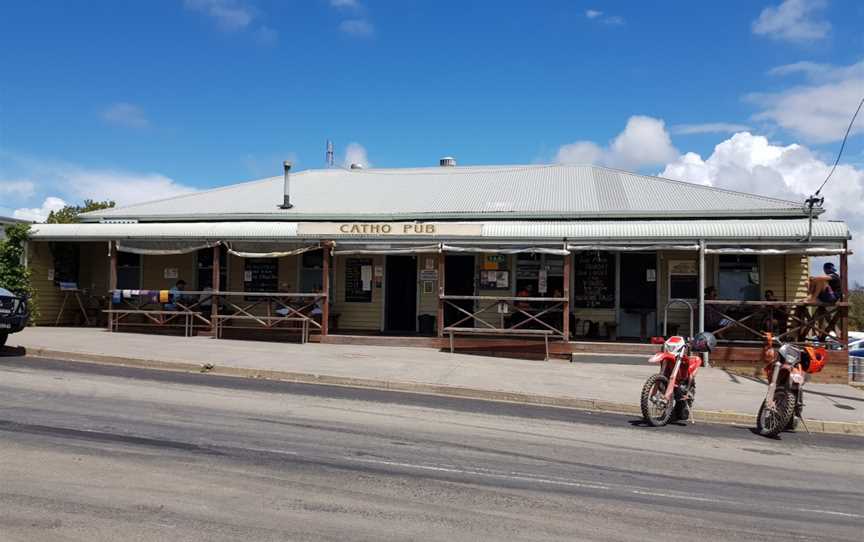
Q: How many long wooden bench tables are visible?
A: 3